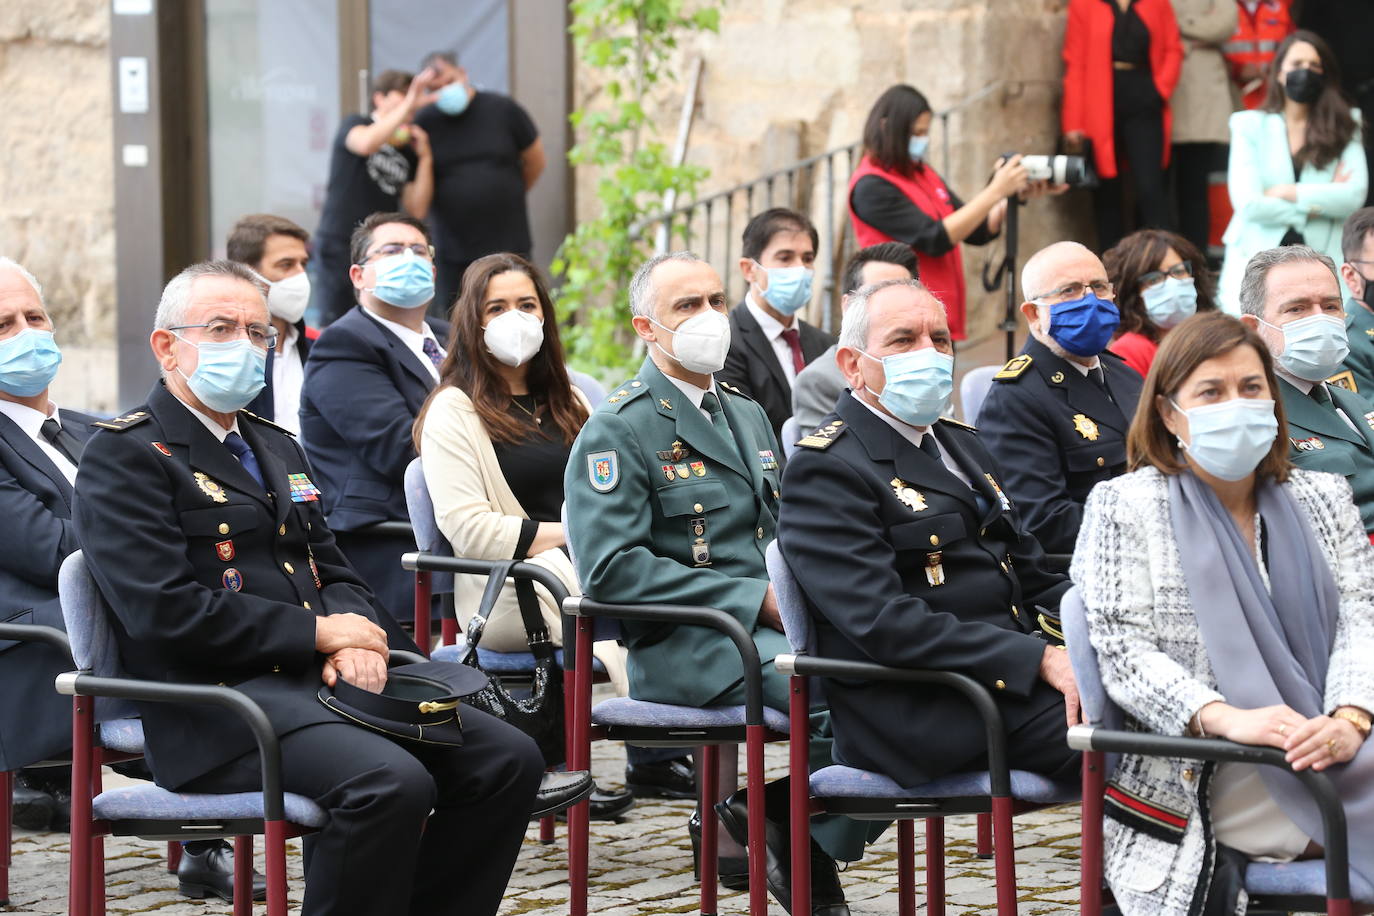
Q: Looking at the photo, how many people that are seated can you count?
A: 14